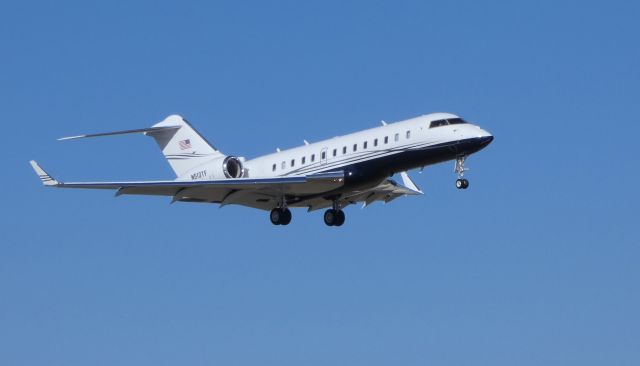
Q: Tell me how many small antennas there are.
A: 3